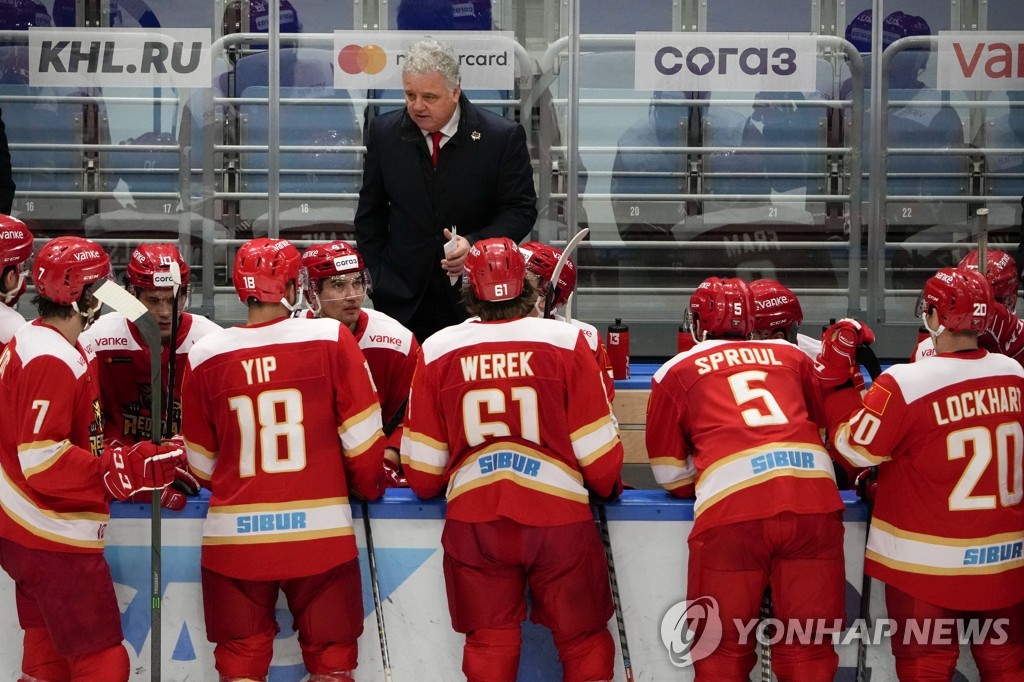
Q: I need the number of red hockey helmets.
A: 11